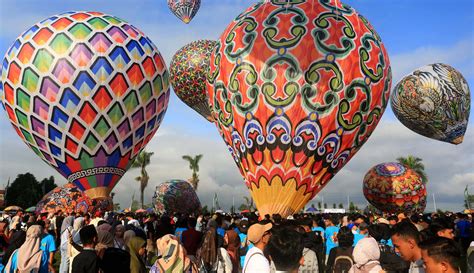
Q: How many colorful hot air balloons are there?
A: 8